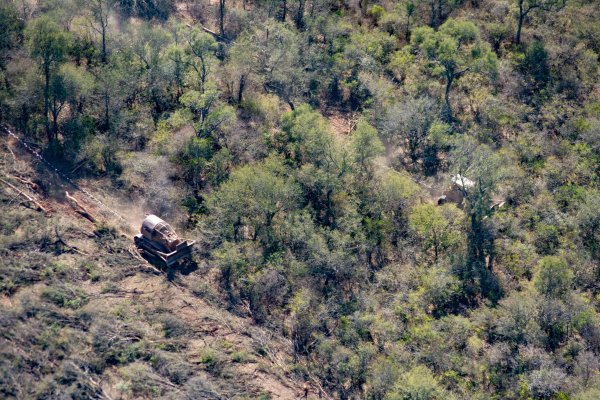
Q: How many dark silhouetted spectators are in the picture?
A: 0